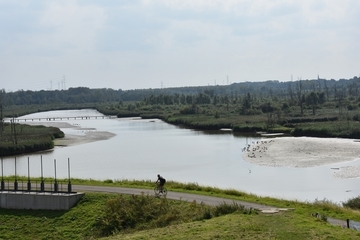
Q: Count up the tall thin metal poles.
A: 6